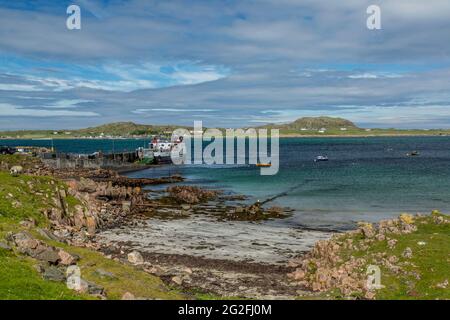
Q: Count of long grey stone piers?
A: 1